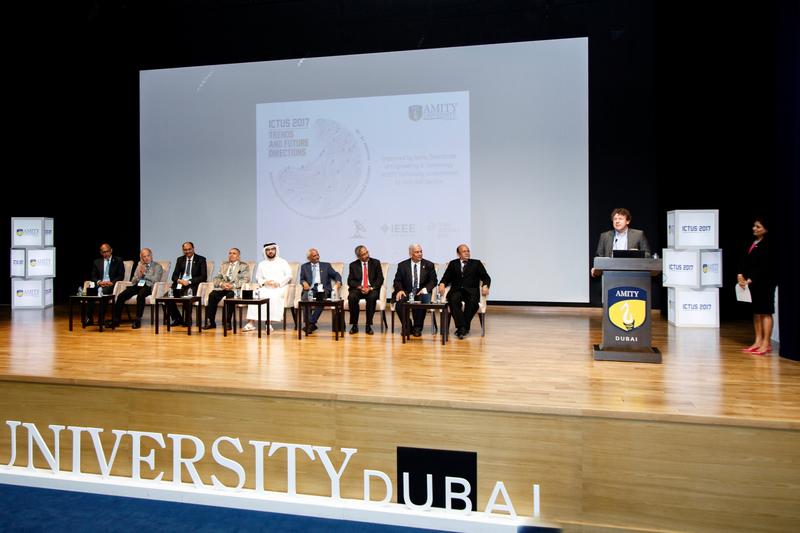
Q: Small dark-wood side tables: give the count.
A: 5